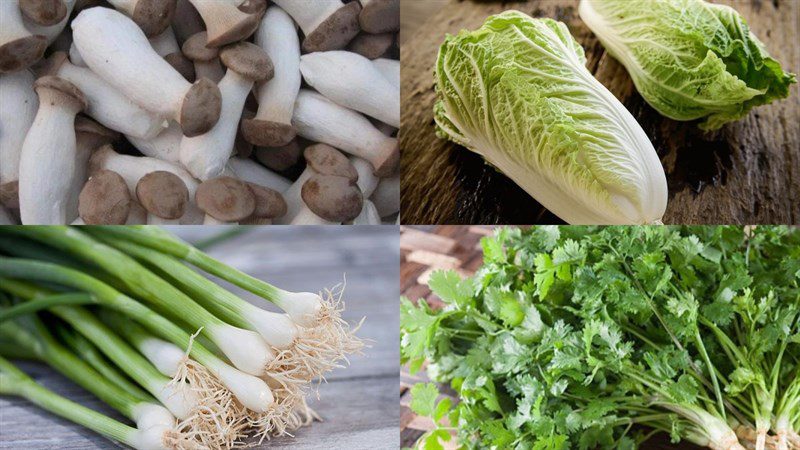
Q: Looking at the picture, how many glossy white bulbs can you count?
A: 8